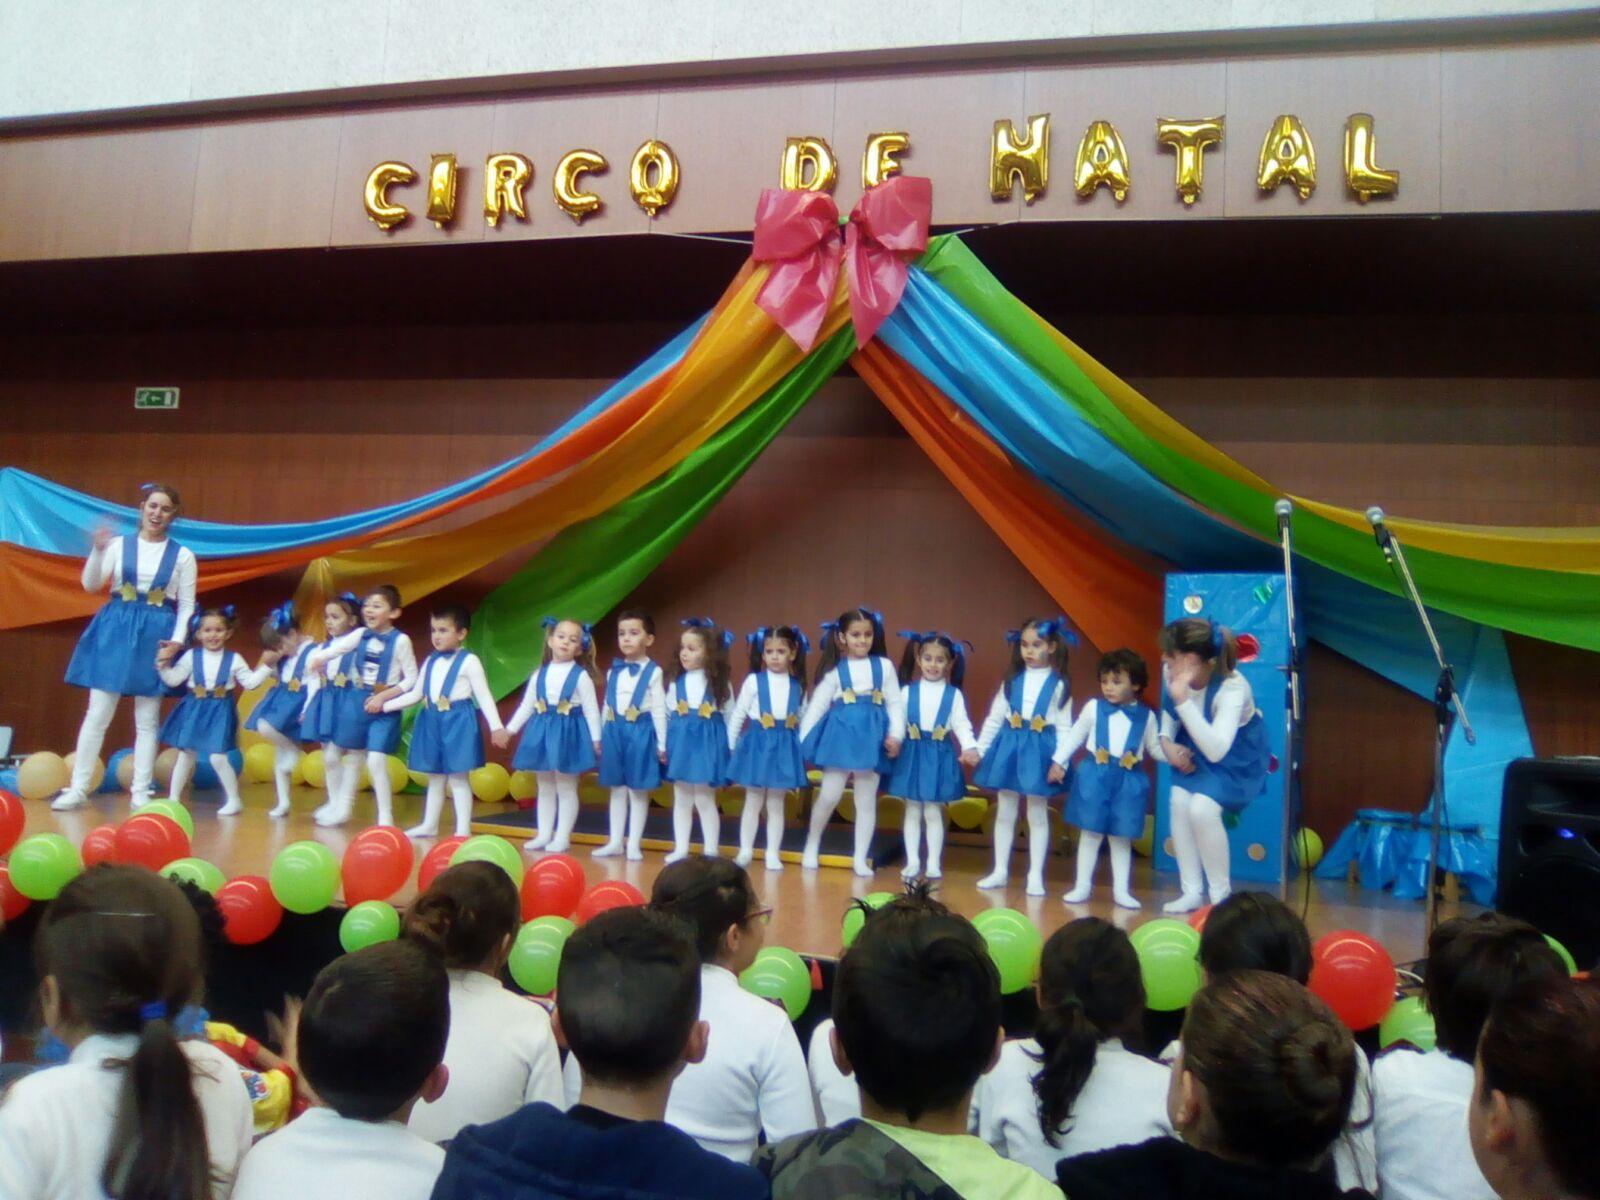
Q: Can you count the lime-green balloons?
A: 13